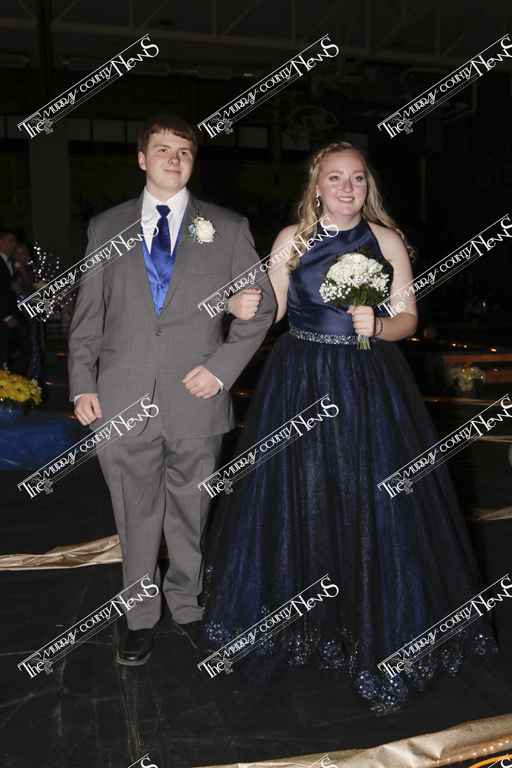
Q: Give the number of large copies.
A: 12